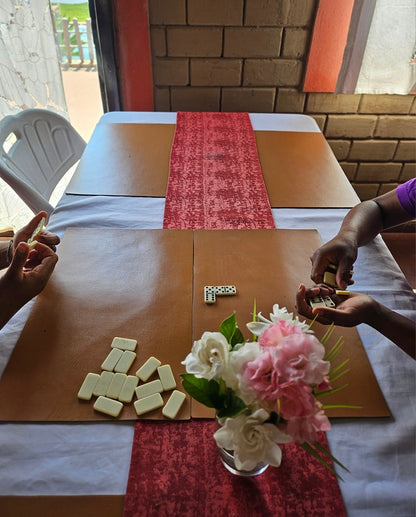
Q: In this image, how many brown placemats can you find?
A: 5